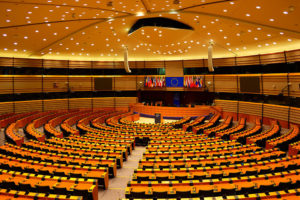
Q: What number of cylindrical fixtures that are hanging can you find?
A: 2